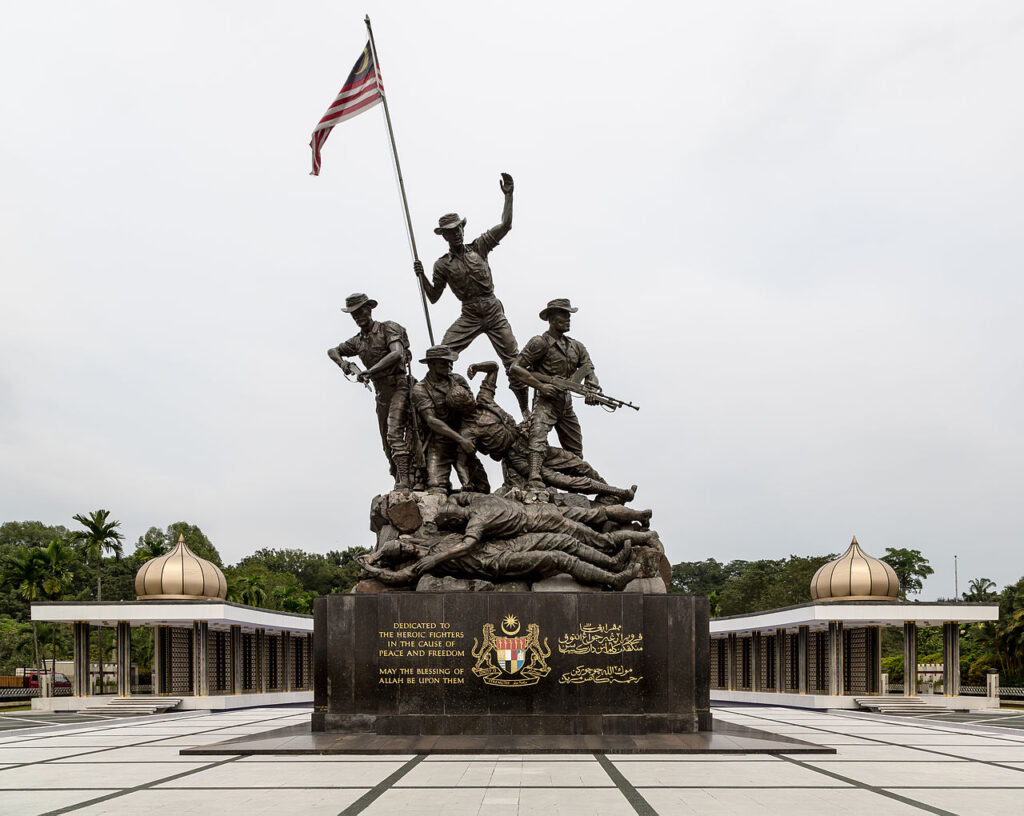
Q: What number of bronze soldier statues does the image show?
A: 7